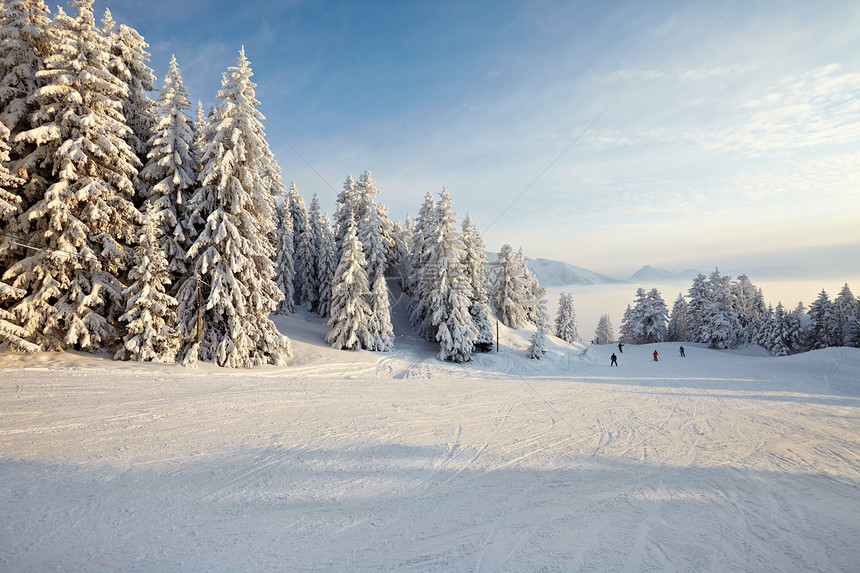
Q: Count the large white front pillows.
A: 0